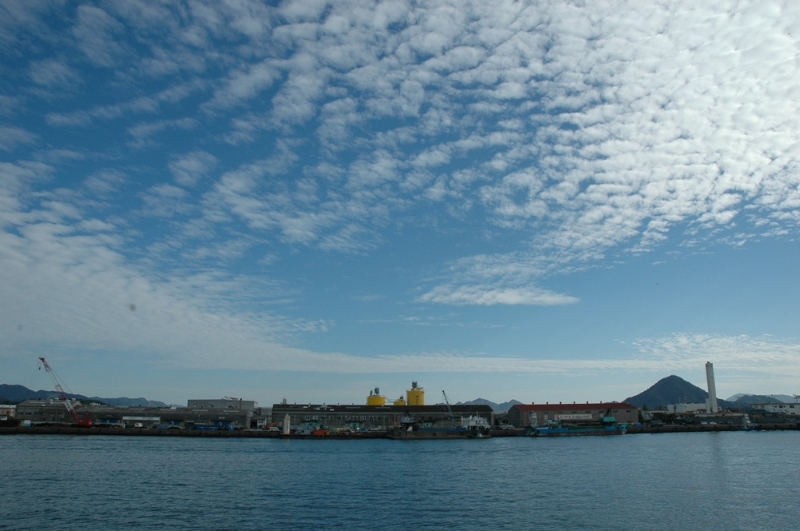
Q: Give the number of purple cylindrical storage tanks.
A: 0